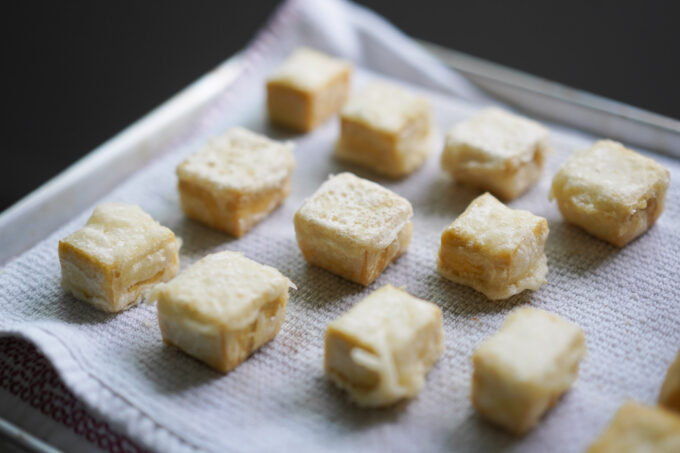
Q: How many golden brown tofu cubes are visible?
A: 13